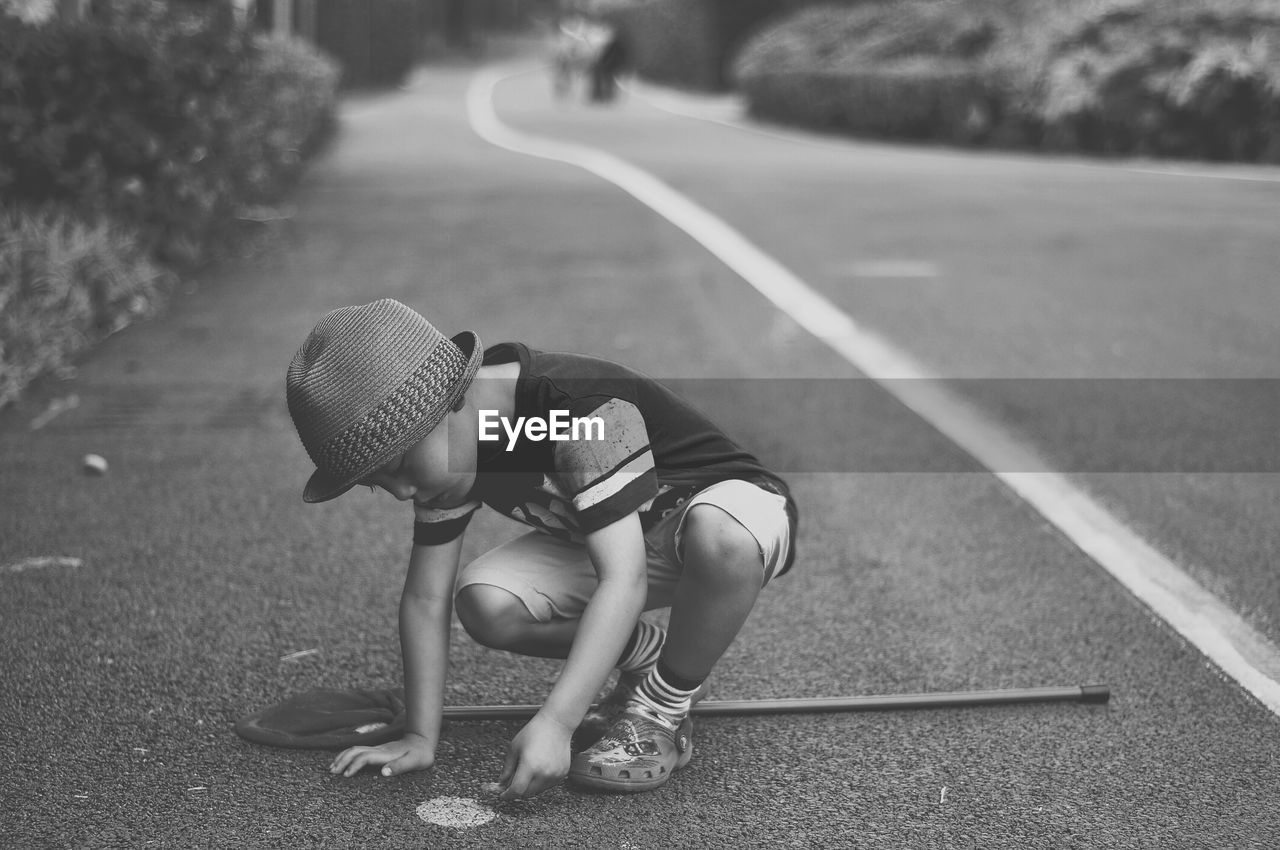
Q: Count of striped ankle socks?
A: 2